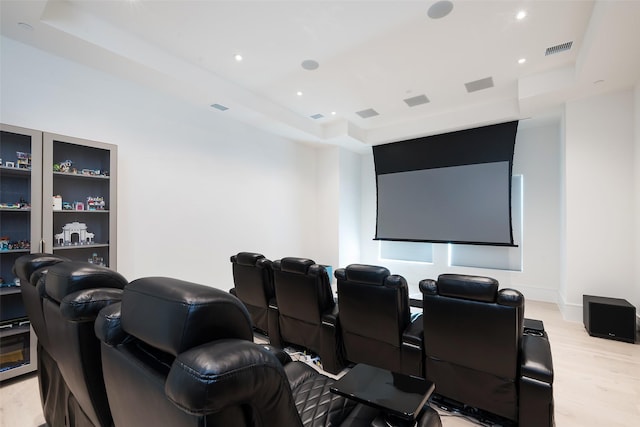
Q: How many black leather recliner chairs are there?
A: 7